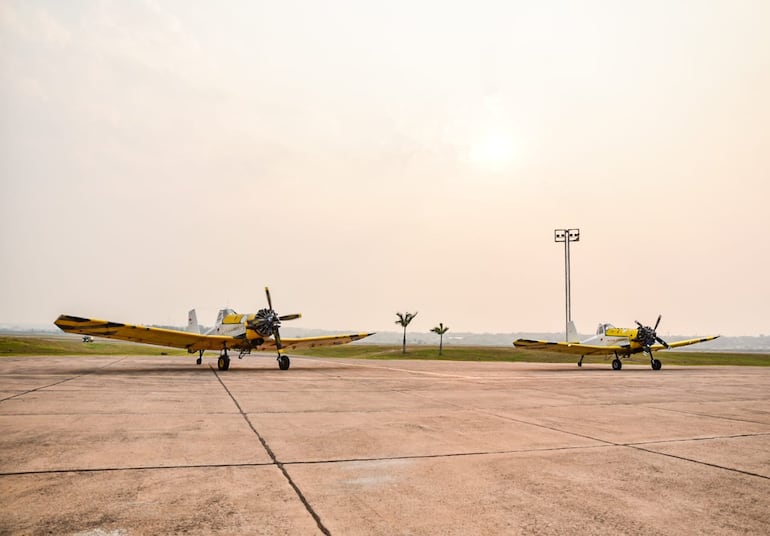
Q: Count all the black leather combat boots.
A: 0